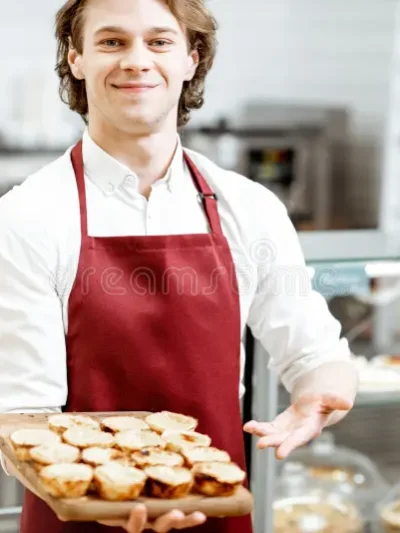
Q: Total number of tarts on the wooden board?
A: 15